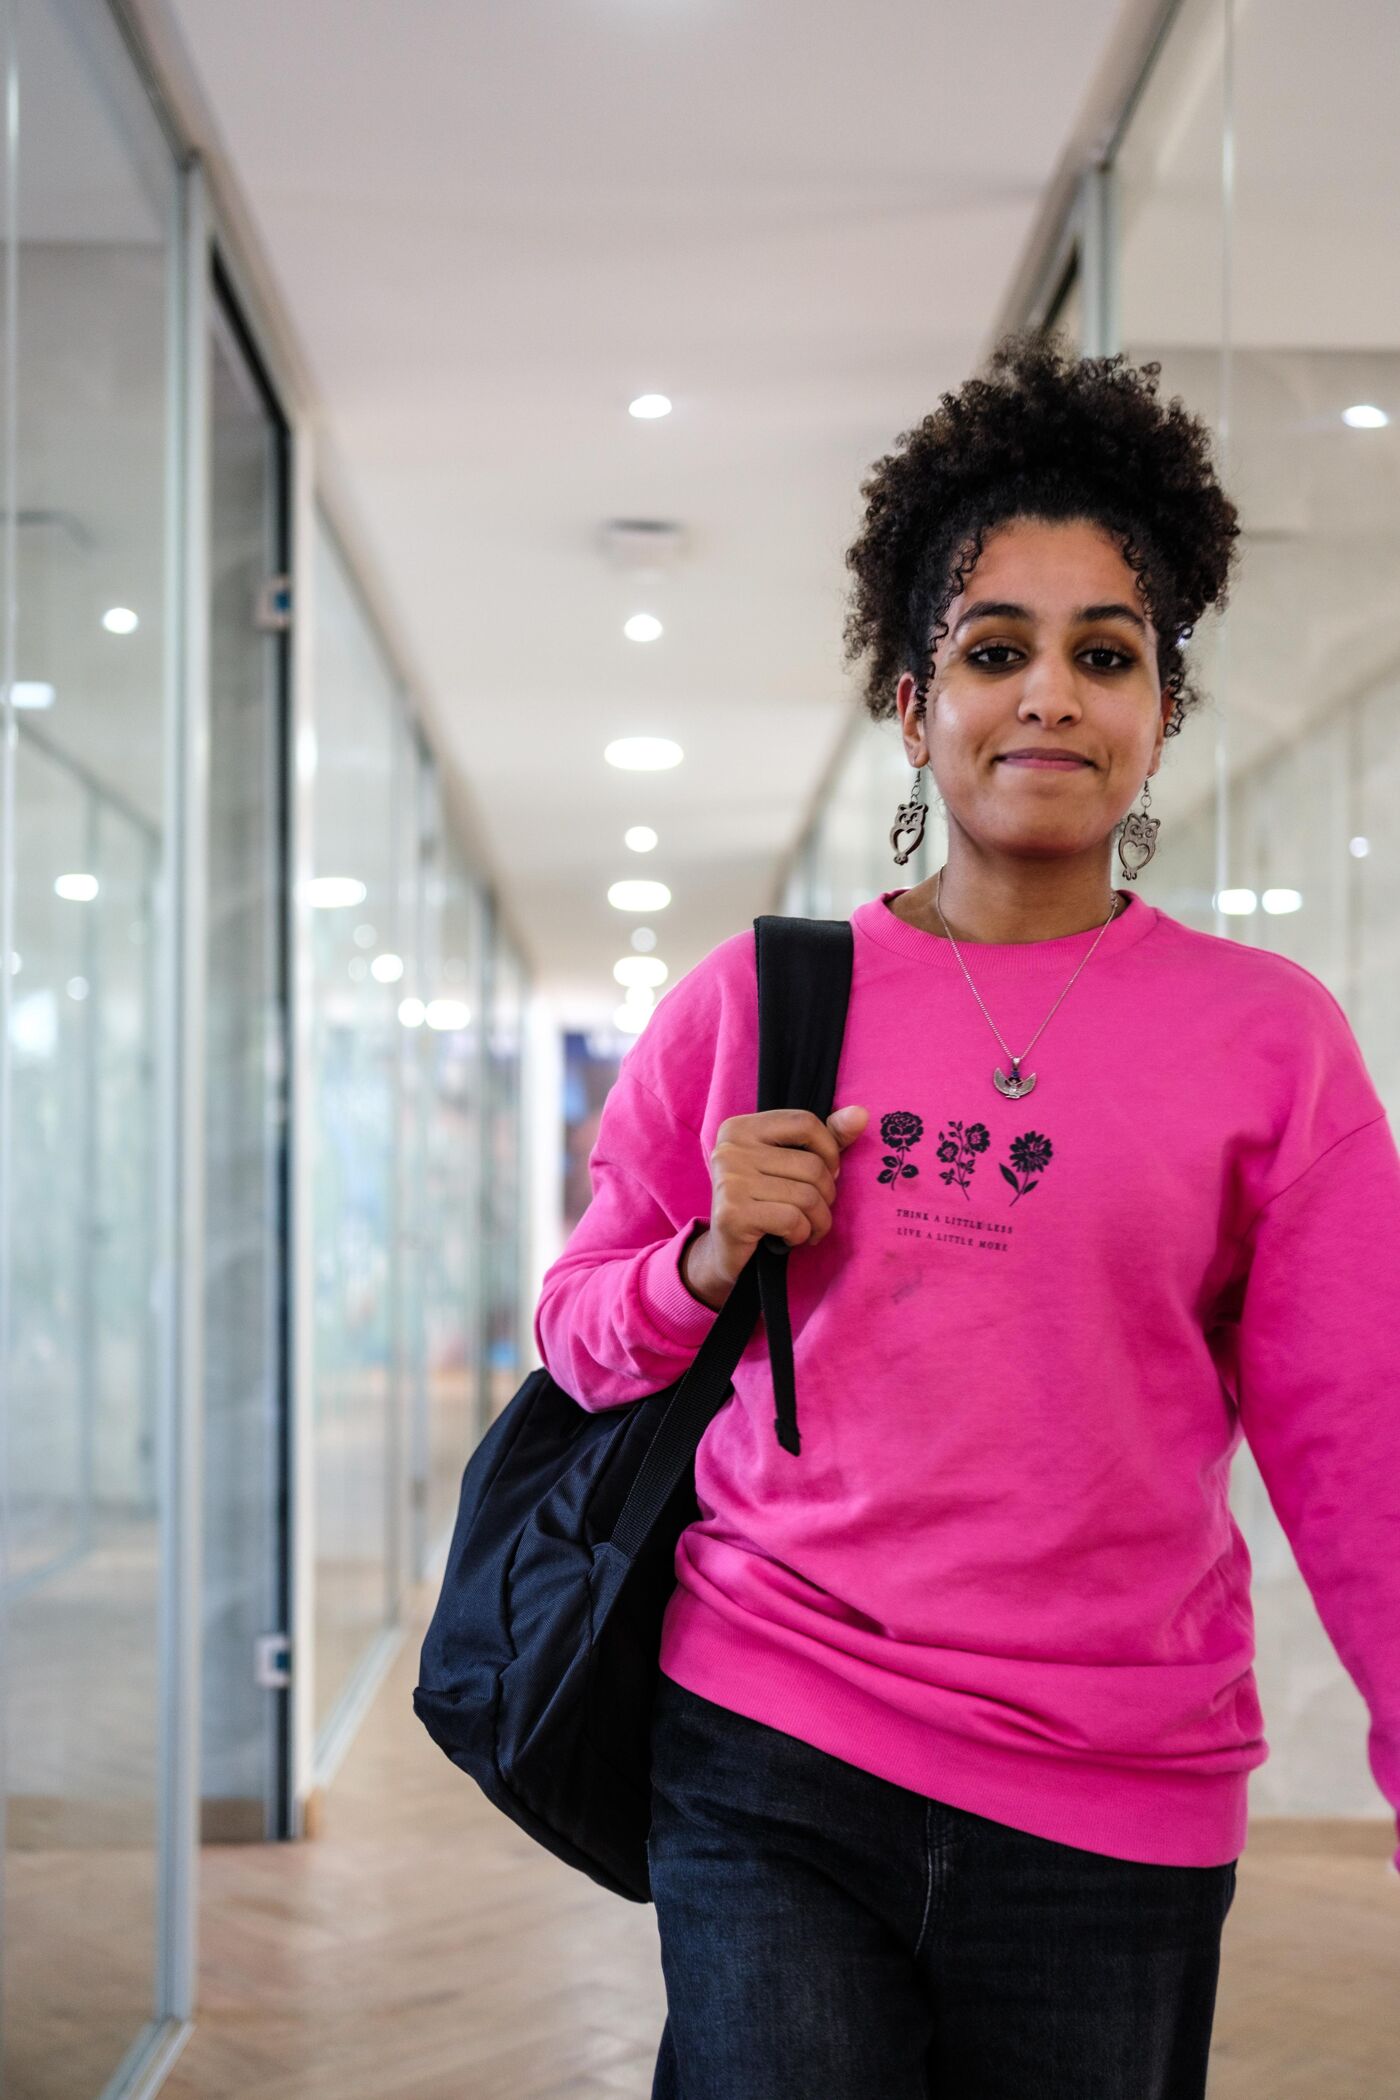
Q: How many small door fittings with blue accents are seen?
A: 2